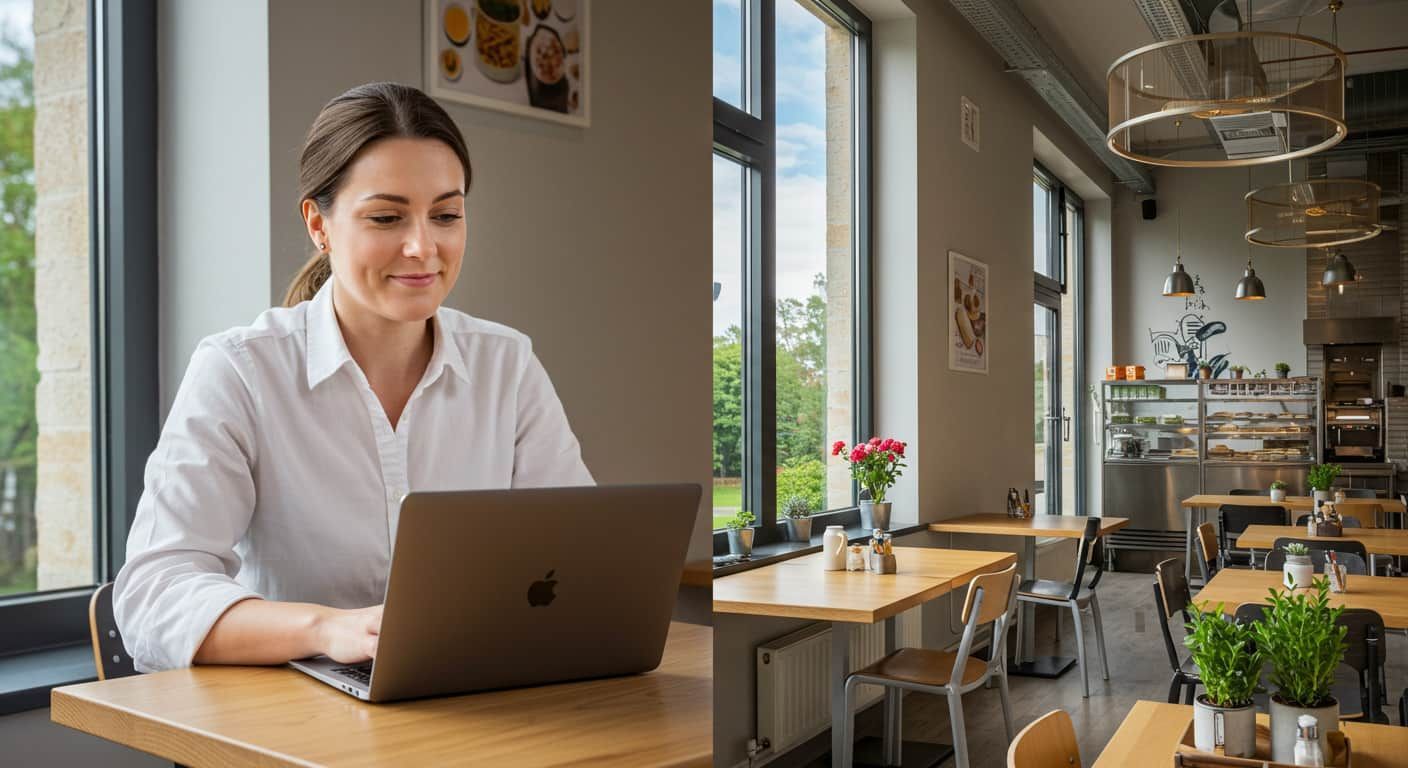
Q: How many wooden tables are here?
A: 7